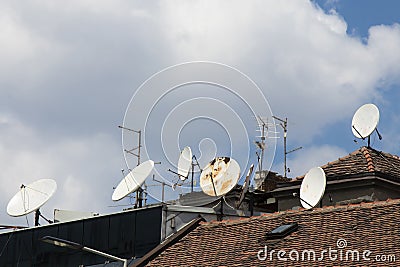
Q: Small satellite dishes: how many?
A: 6